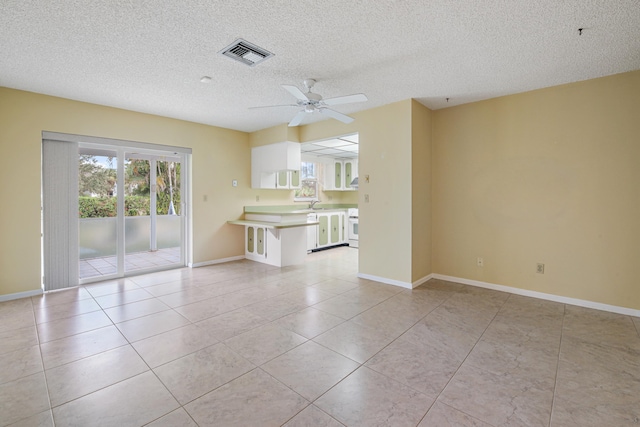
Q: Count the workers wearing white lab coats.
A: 0